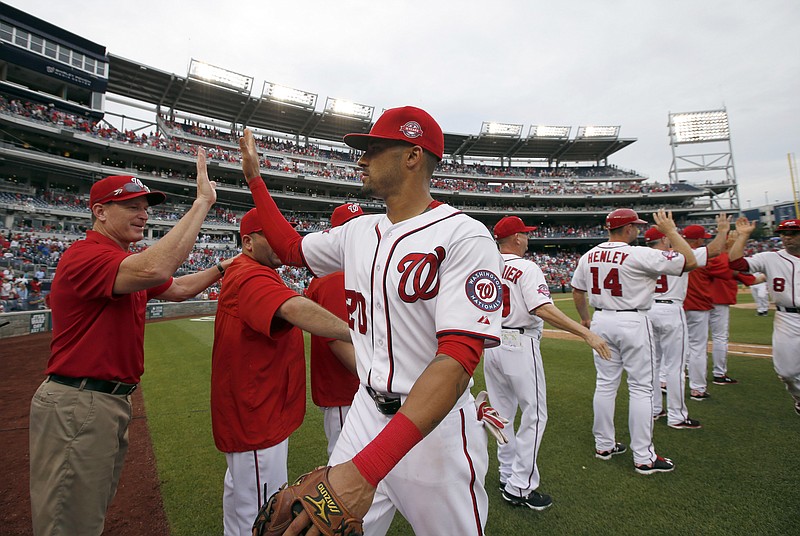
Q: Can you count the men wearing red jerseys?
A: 5